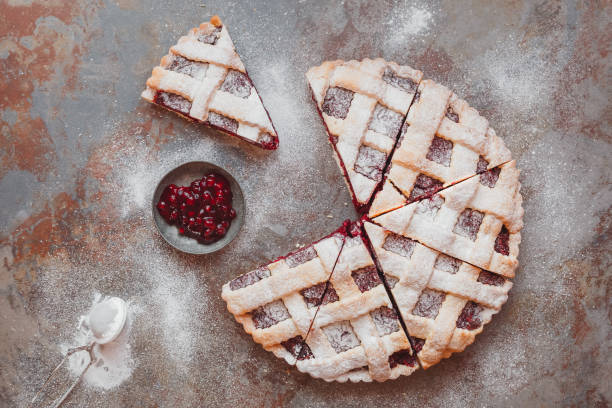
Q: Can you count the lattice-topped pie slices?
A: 7